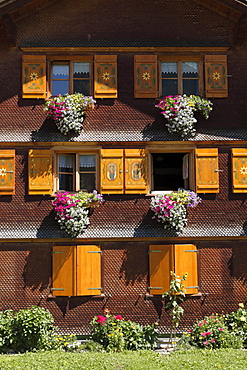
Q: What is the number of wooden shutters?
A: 14